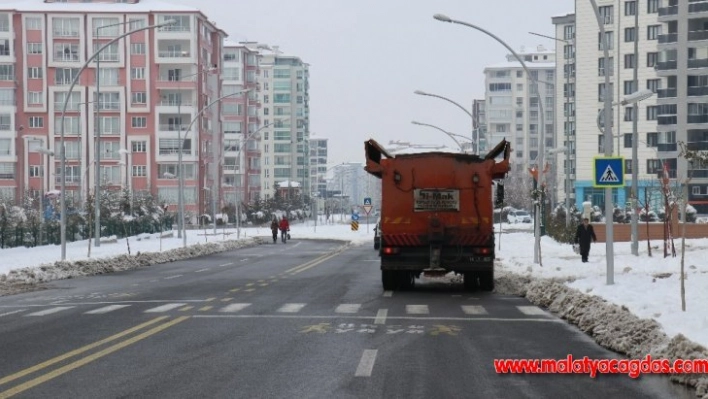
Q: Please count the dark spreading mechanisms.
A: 1